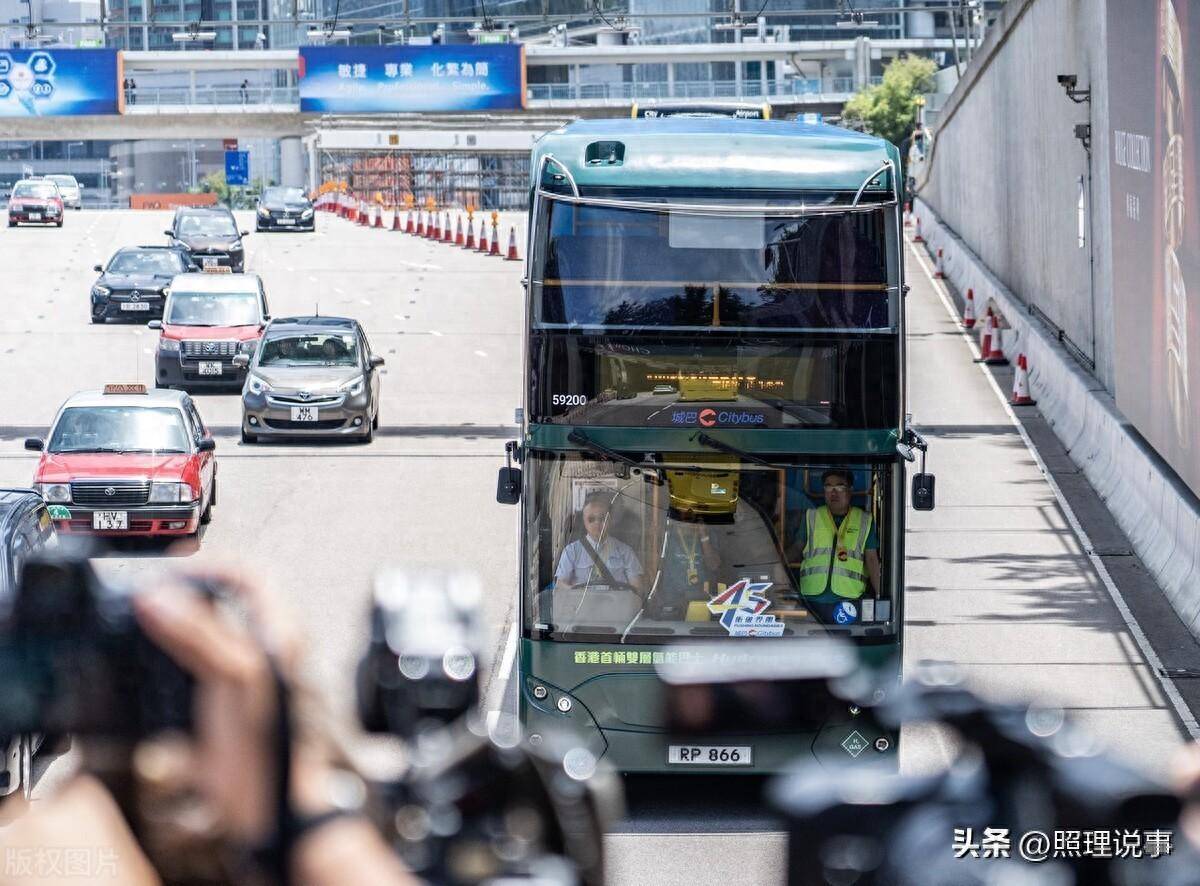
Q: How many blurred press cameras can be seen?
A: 3